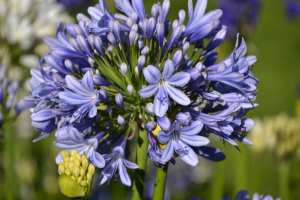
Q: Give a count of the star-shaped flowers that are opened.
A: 5